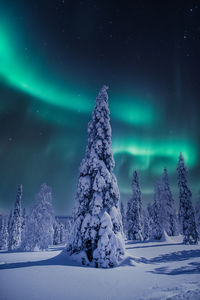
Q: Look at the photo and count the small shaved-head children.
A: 0